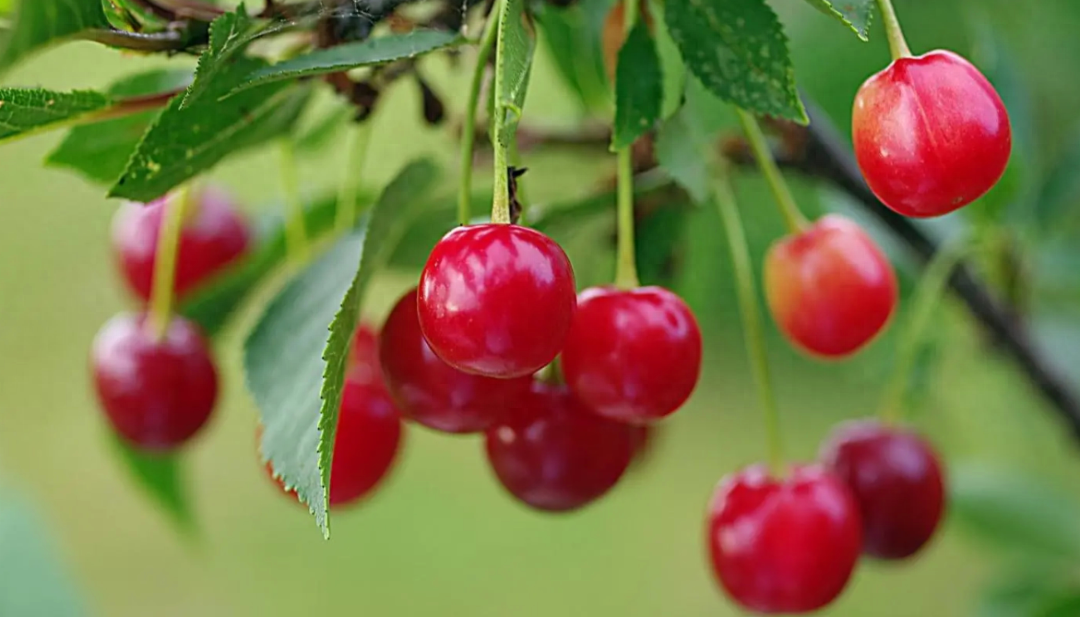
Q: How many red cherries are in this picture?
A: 11